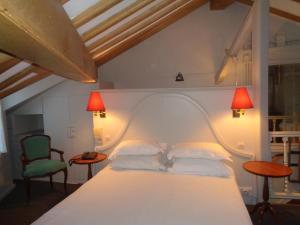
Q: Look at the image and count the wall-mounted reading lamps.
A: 2